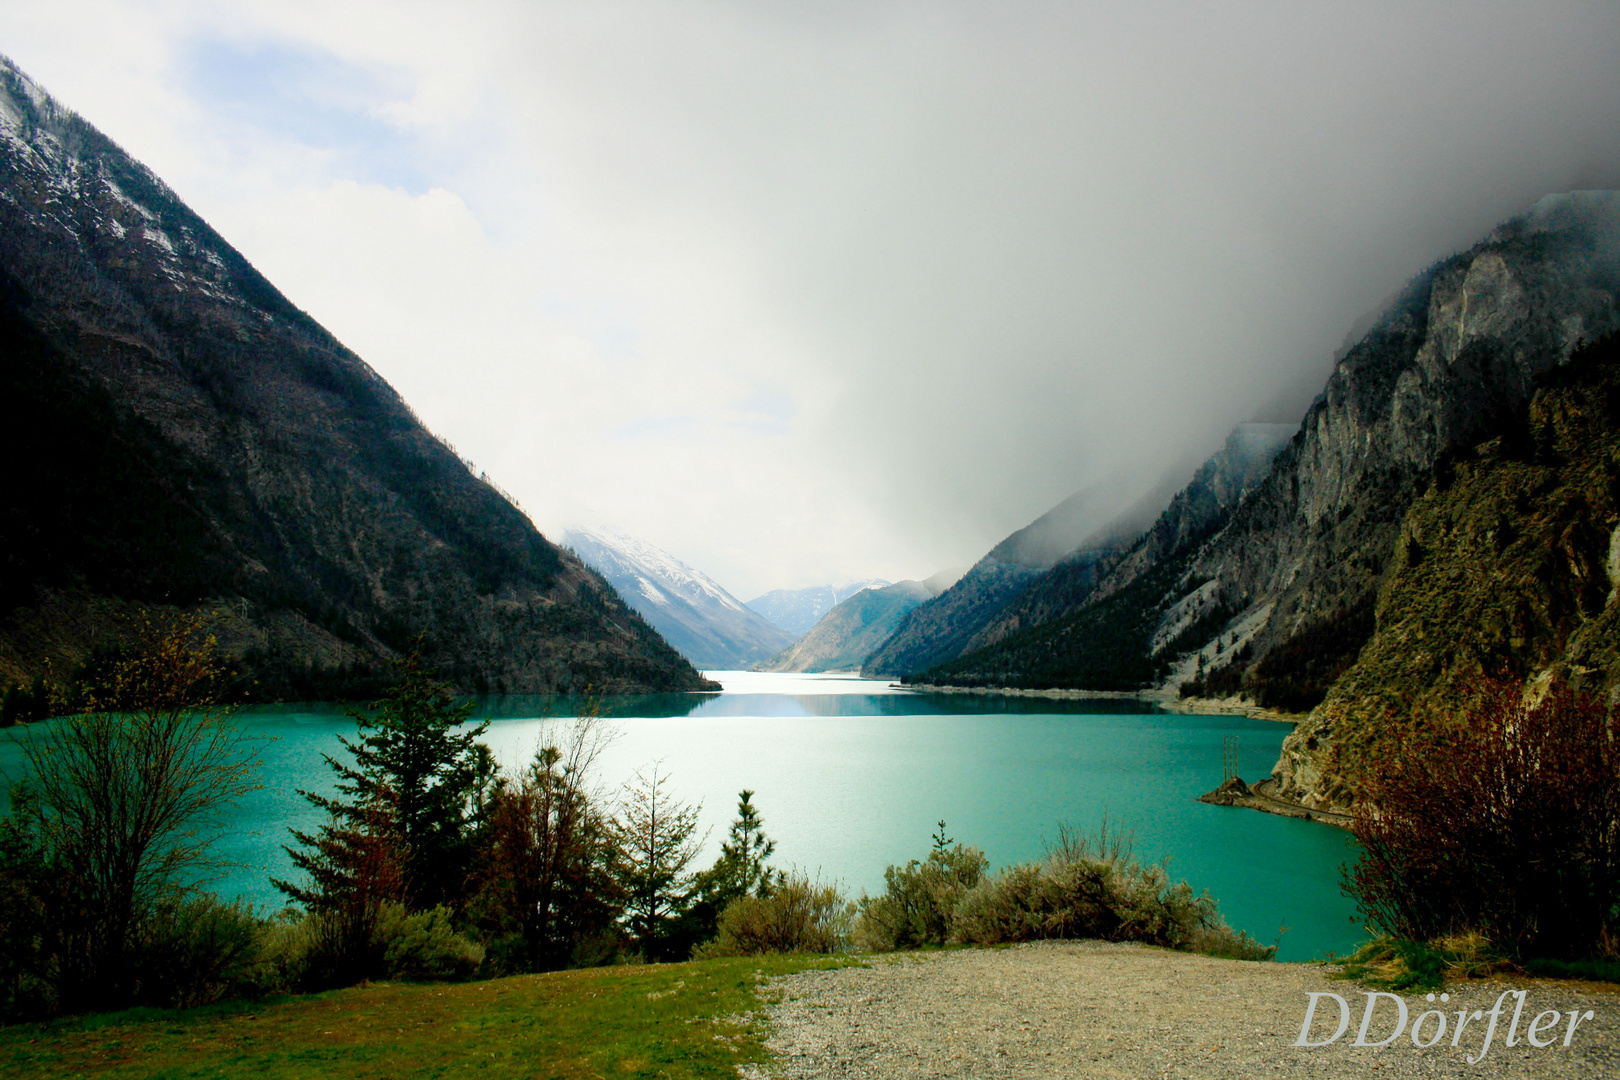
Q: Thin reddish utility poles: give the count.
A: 3